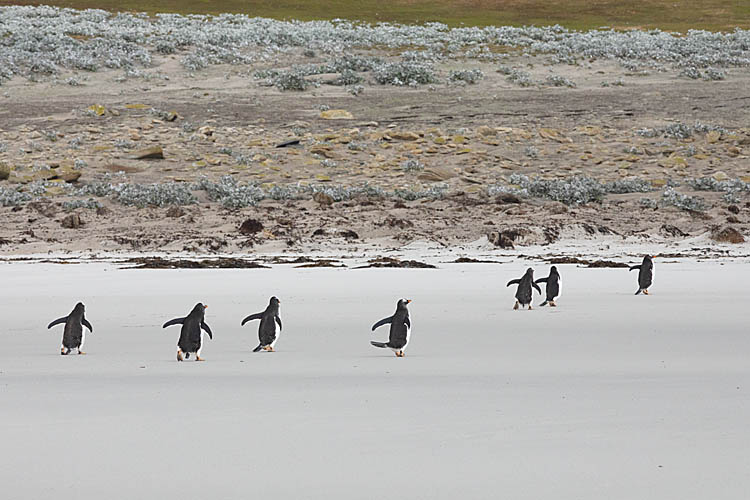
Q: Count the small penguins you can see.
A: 7